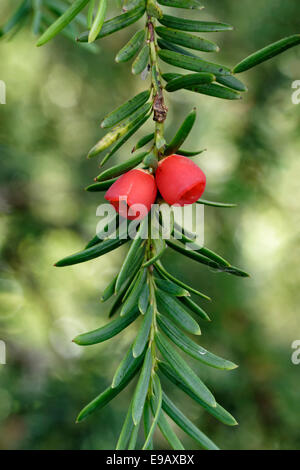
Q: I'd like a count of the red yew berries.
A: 2